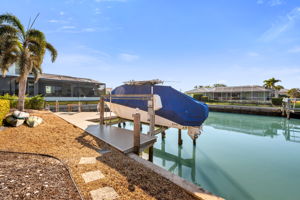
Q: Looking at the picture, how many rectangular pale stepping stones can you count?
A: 3